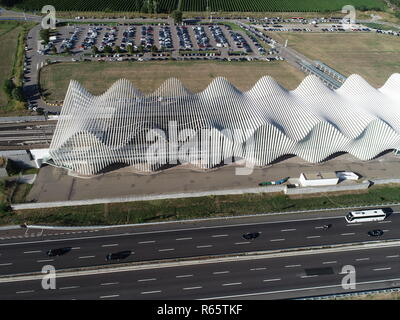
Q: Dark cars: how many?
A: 4